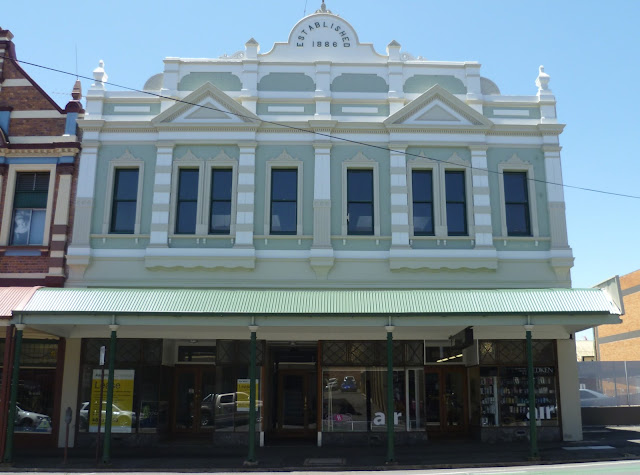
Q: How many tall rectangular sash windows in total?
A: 8